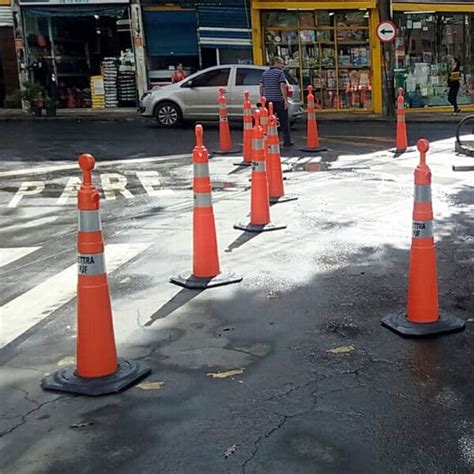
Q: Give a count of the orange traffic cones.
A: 10